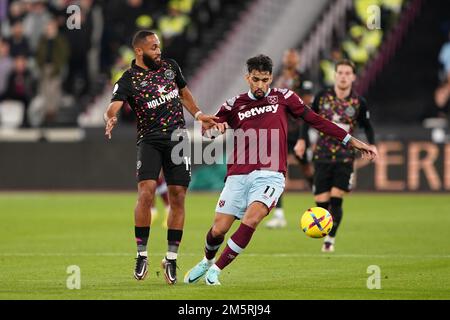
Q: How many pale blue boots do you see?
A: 2